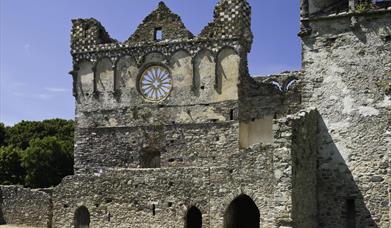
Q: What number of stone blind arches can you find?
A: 7